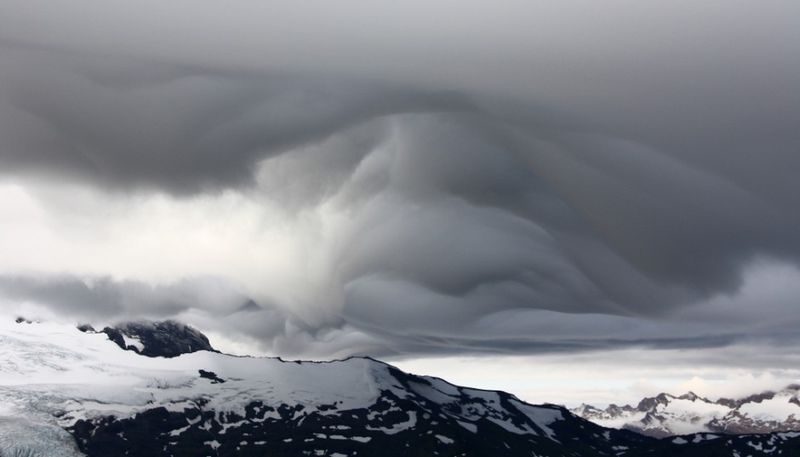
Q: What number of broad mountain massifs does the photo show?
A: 2